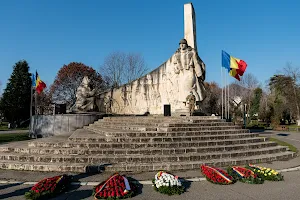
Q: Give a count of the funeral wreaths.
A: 6